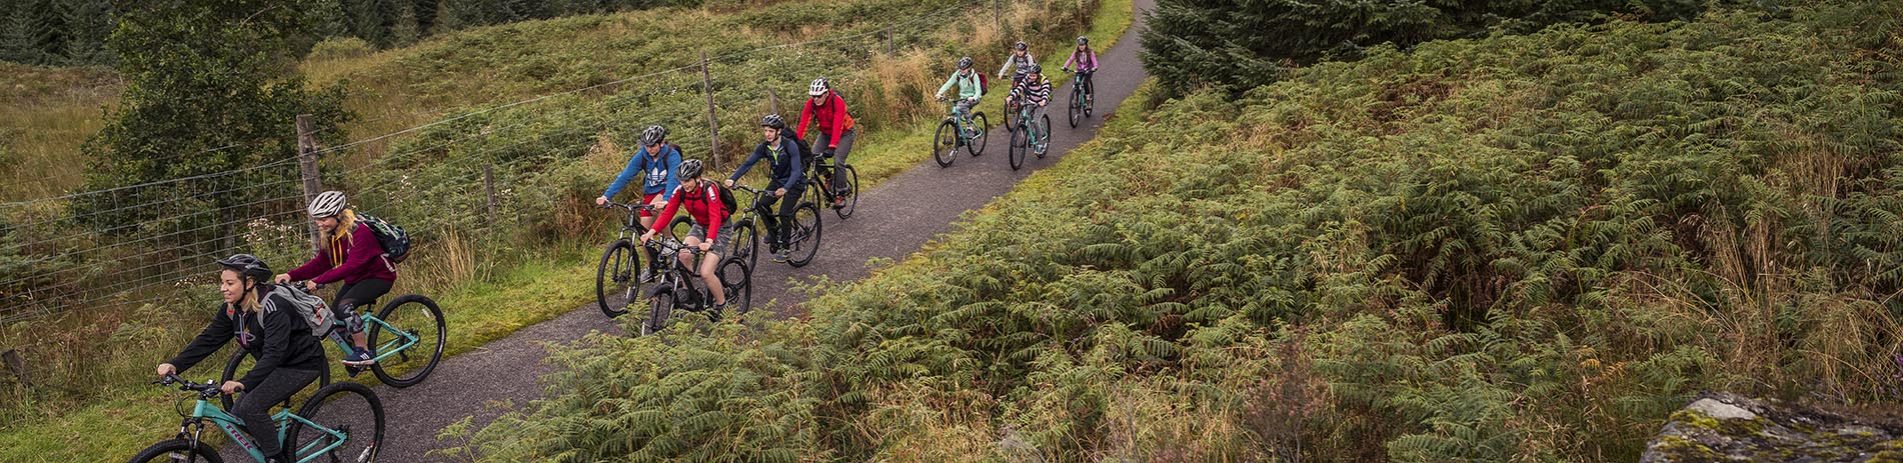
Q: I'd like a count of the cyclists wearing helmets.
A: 10